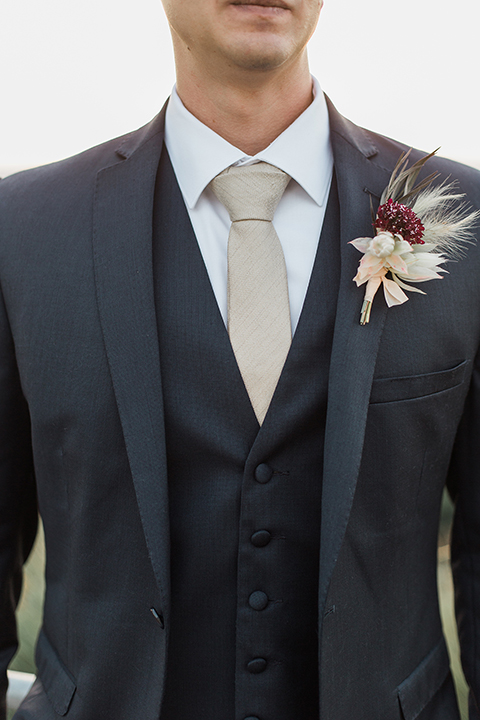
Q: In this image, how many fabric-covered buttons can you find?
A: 5